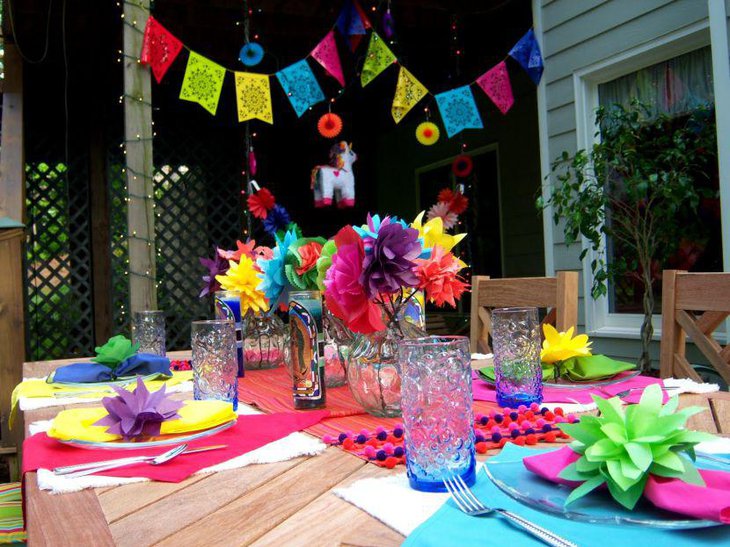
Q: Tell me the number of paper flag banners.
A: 12